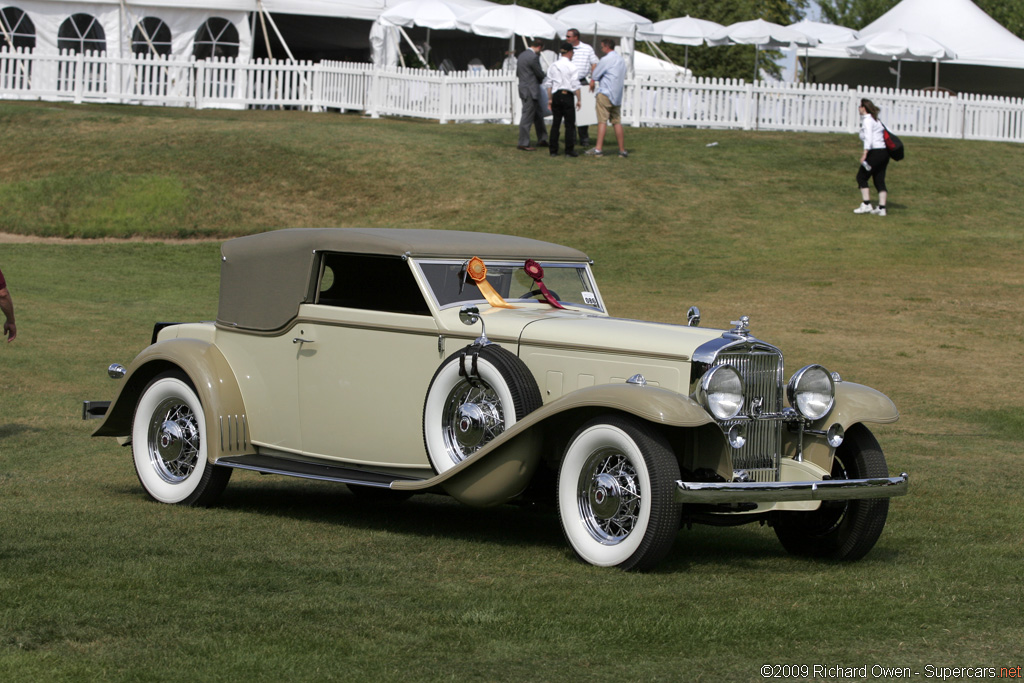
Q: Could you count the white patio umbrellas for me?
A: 7